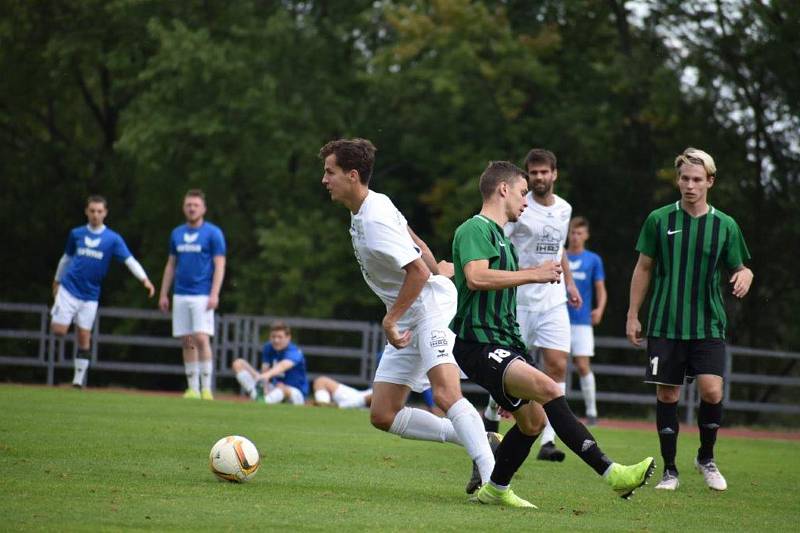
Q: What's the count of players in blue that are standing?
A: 3